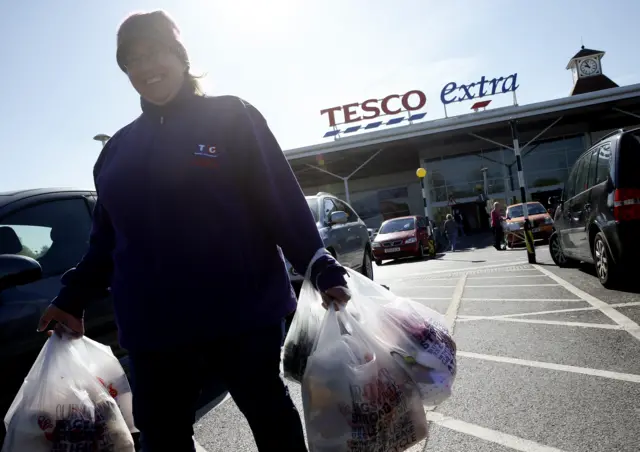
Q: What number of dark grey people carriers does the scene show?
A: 1